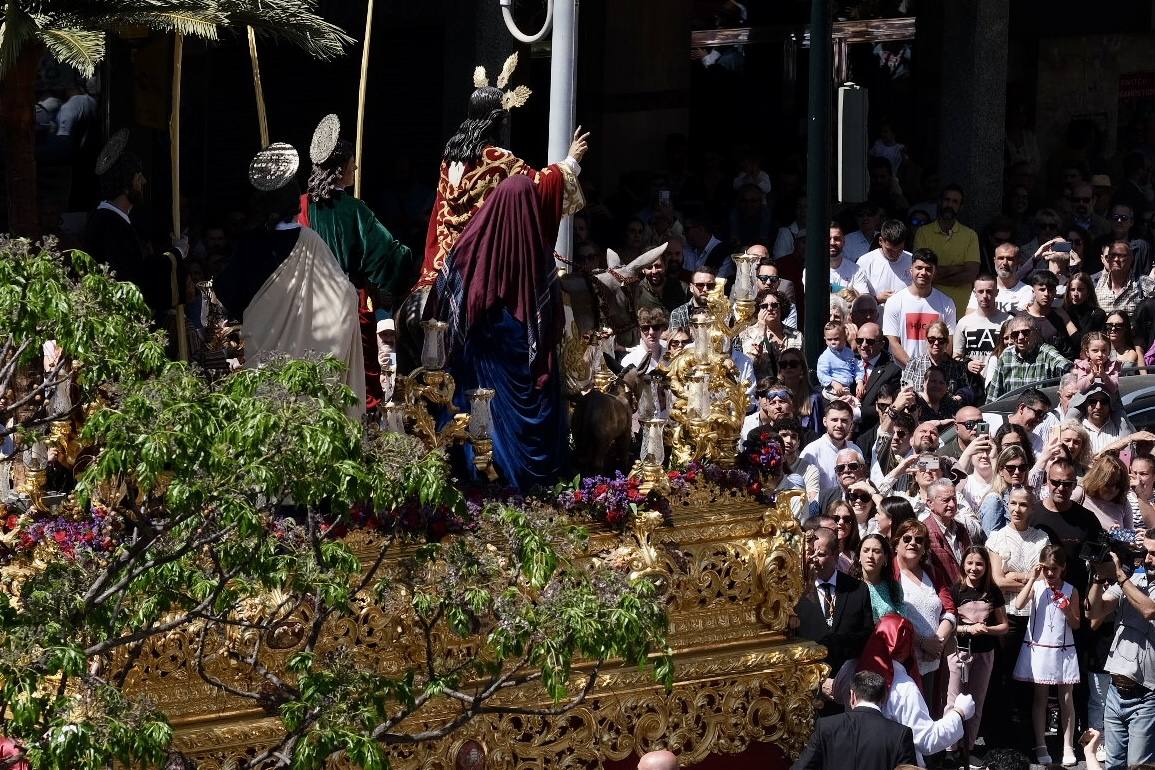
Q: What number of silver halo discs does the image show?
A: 3